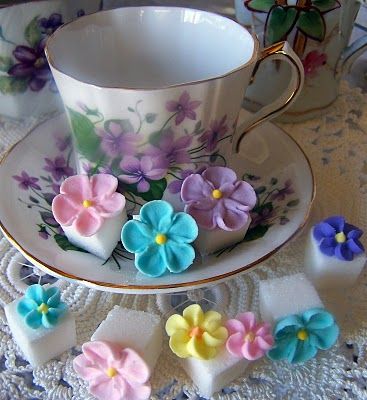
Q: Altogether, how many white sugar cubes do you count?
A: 8